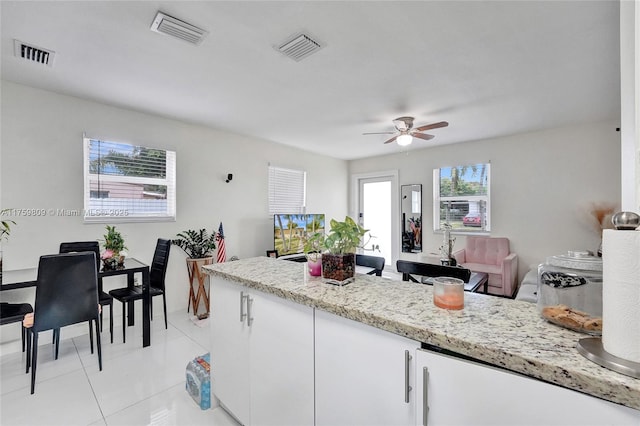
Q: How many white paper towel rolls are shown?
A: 1